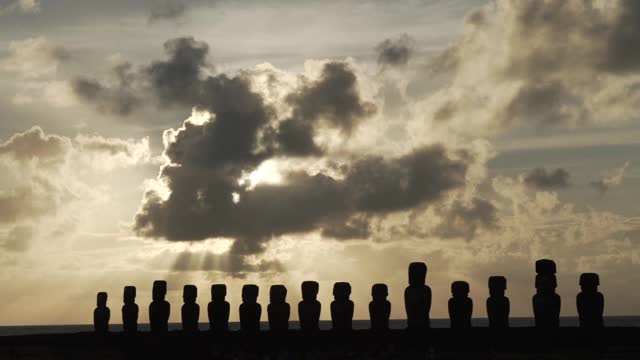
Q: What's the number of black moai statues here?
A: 15